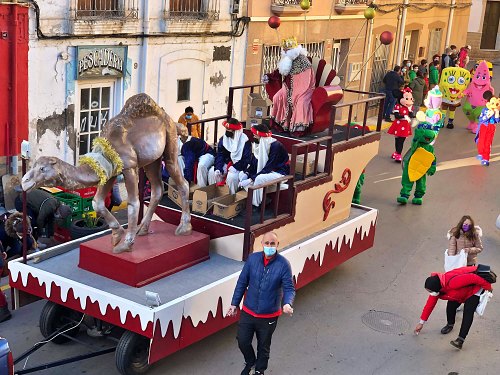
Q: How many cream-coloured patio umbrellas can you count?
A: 0